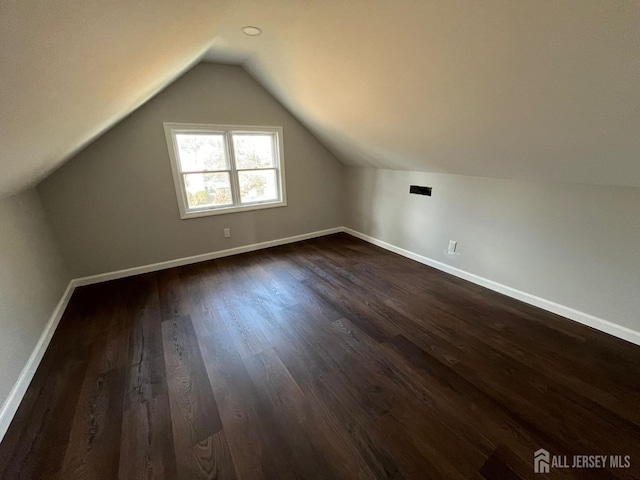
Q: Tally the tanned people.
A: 0